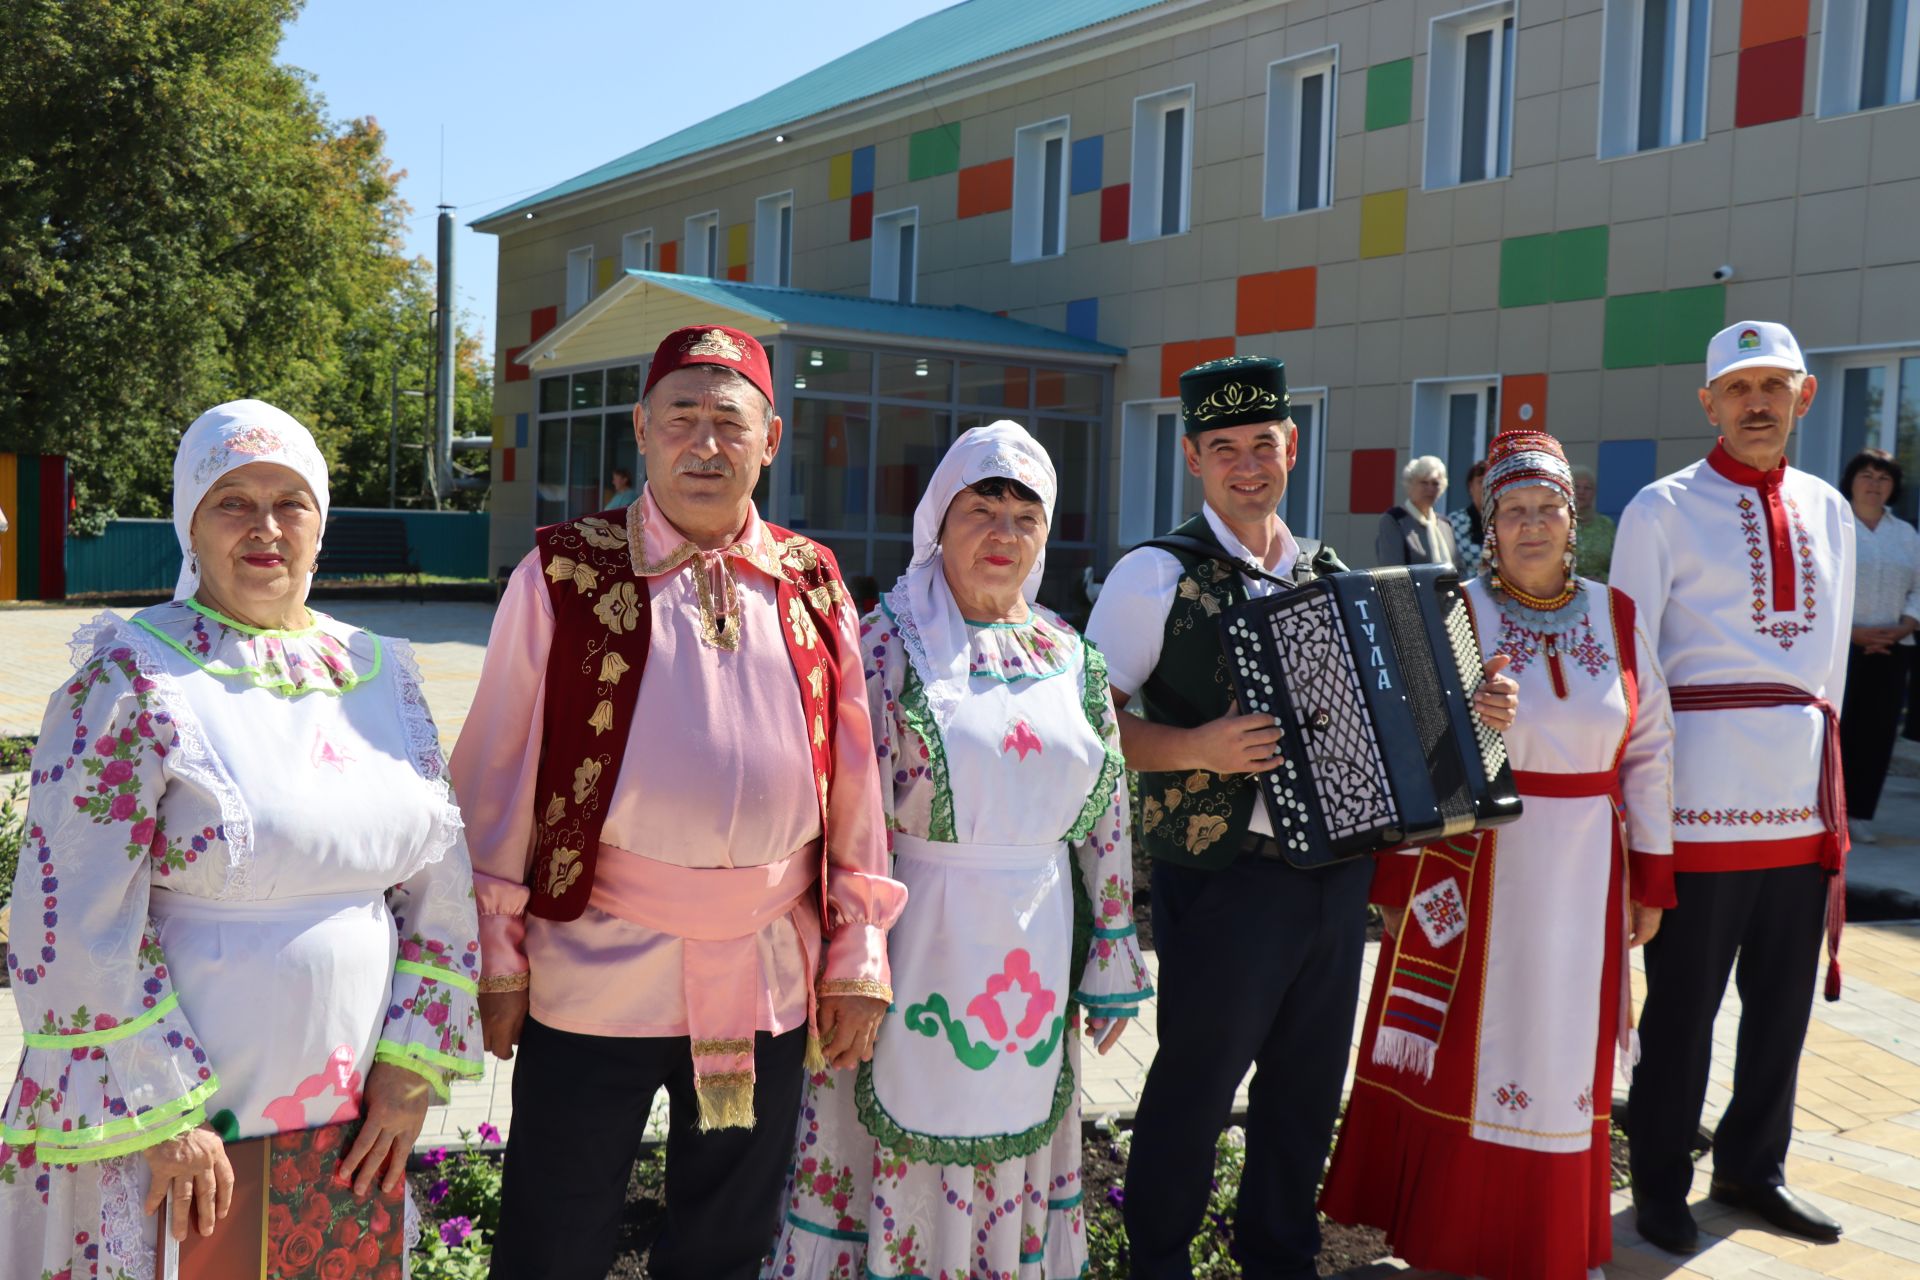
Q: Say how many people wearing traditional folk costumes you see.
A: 6